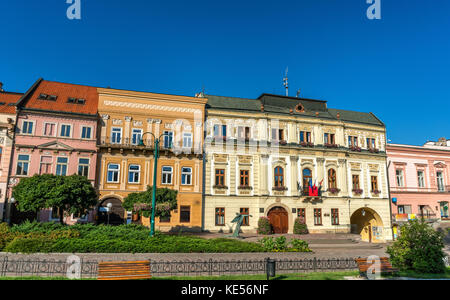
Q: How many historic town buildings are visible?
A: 5